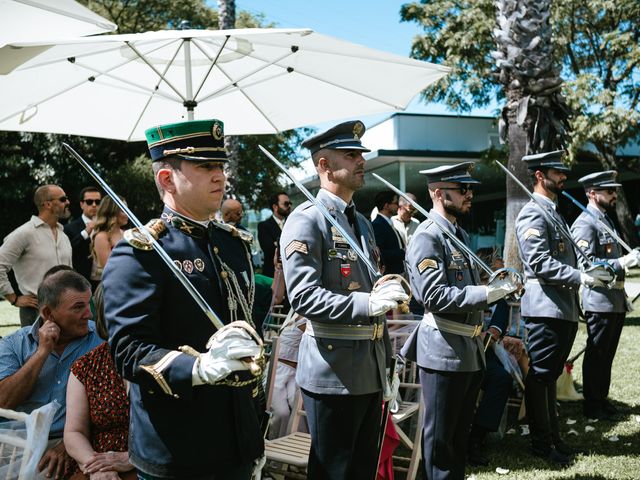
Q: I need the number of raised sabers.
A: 5